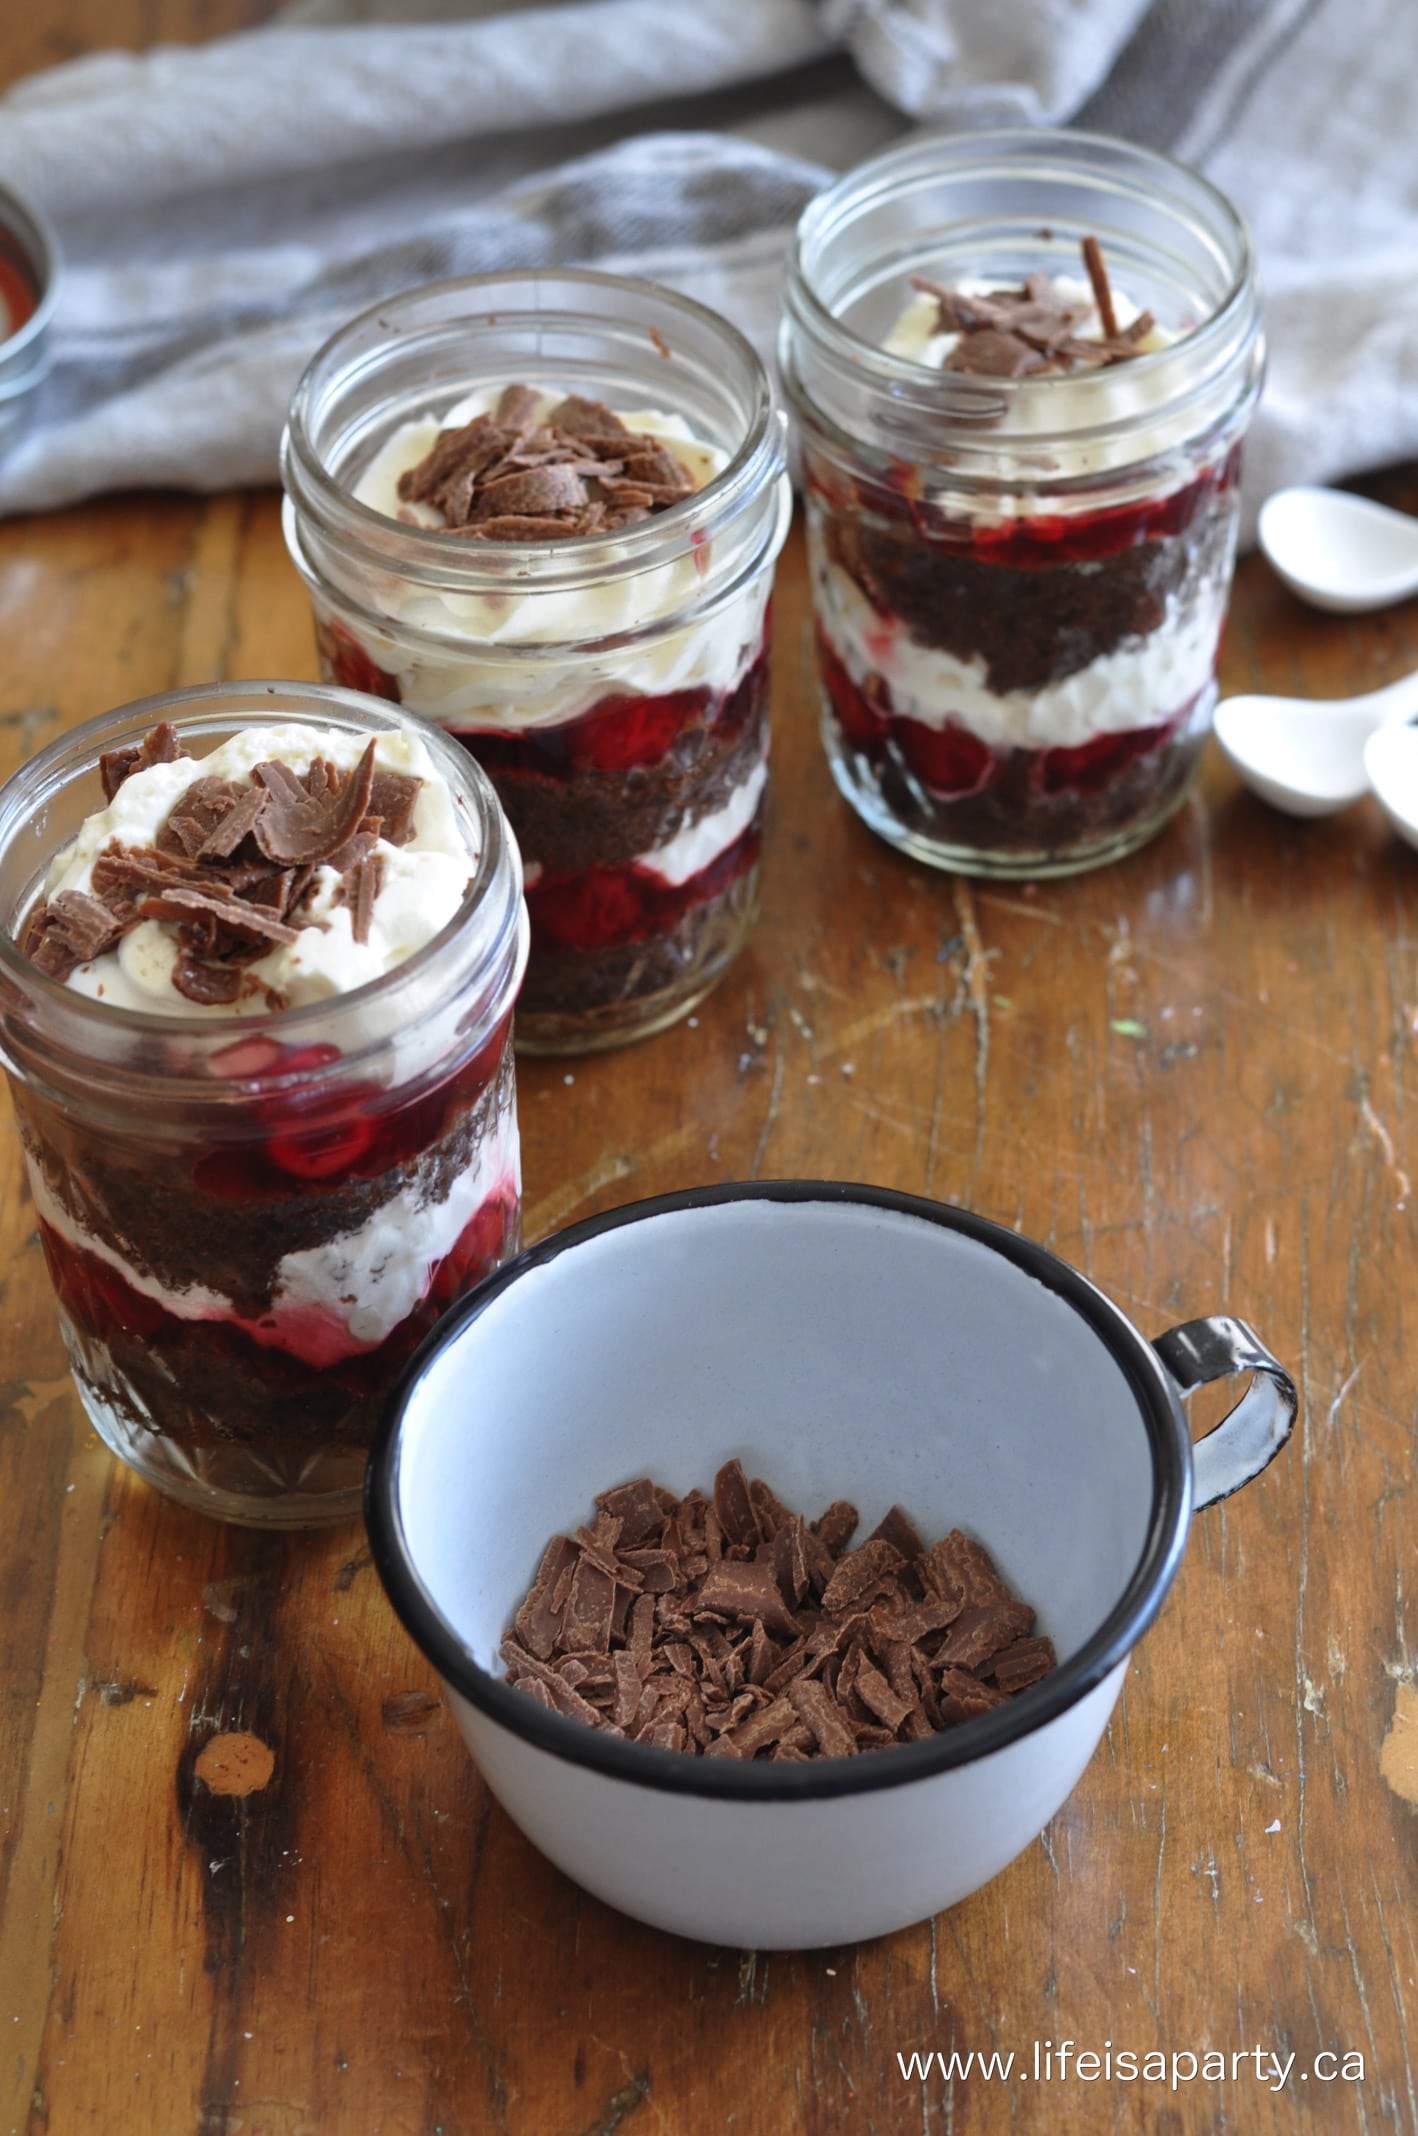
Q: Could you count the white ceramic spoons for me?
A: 3